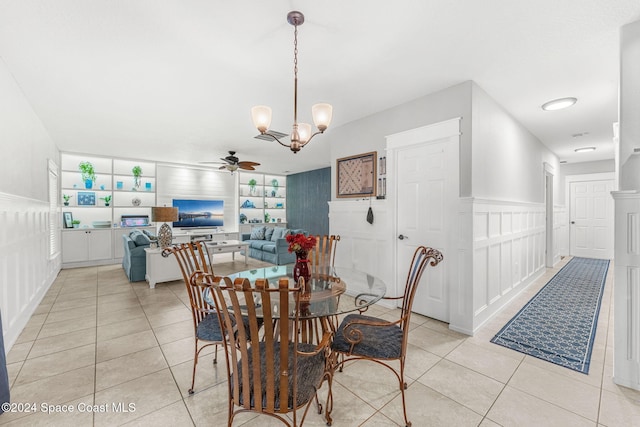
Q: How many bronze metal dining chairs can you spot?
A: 4